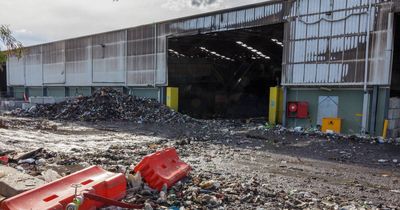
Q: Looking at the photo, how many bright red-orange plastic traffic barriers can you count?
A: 2